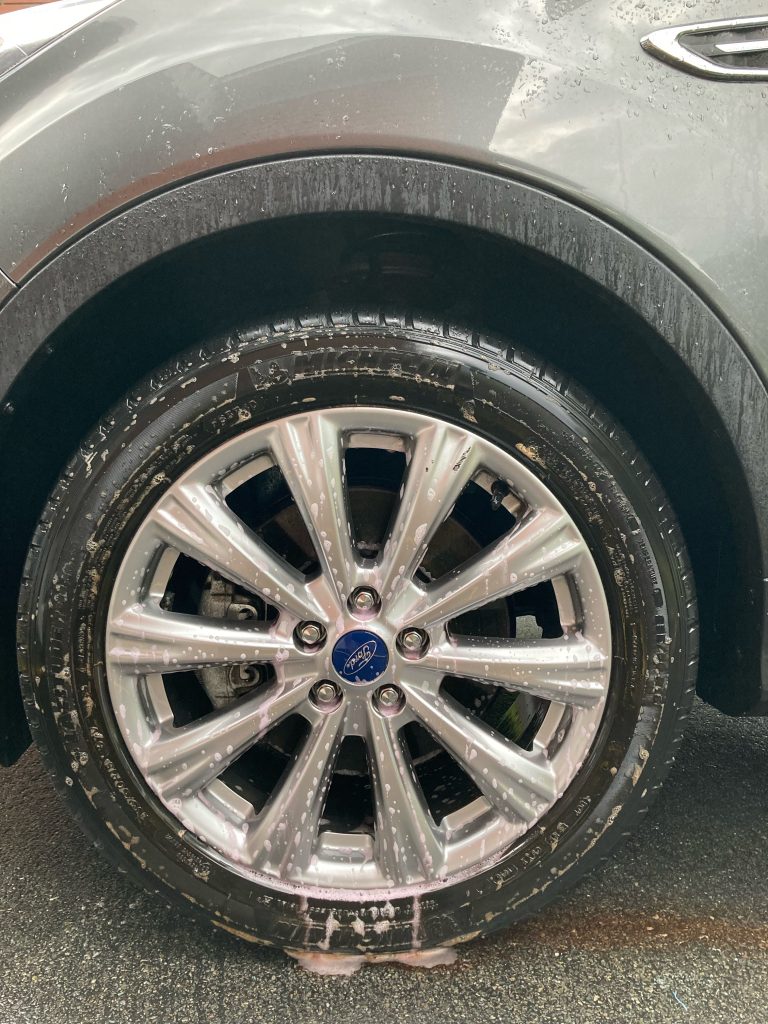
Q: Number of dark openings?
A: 10